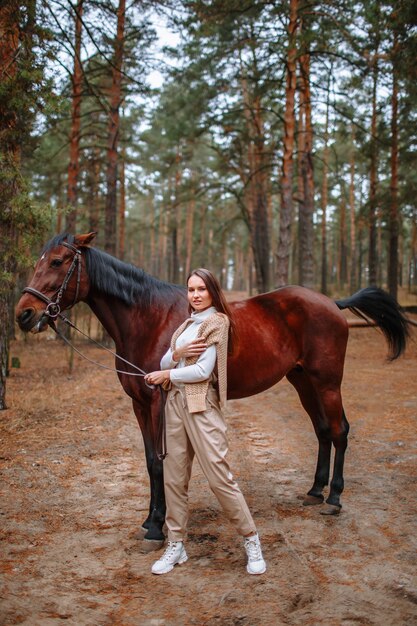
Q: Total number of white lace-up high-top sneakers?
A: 2